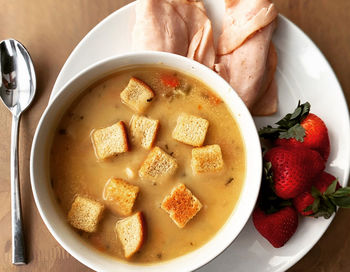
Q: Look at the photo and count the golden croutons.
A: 10